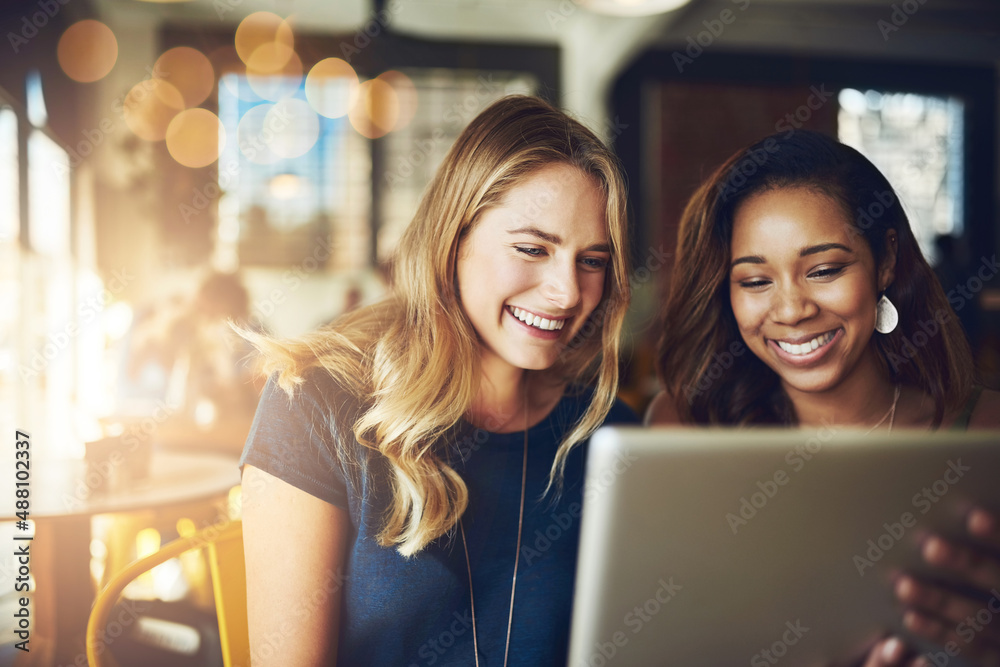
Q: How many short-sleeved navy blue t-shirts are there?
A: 1